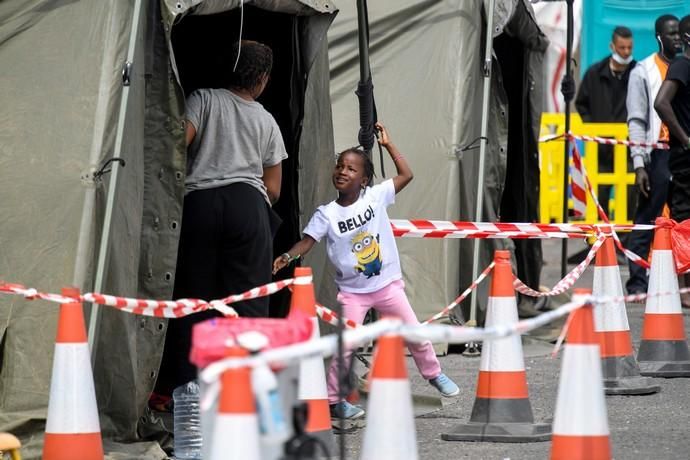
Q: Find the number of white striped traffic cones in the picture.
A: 8